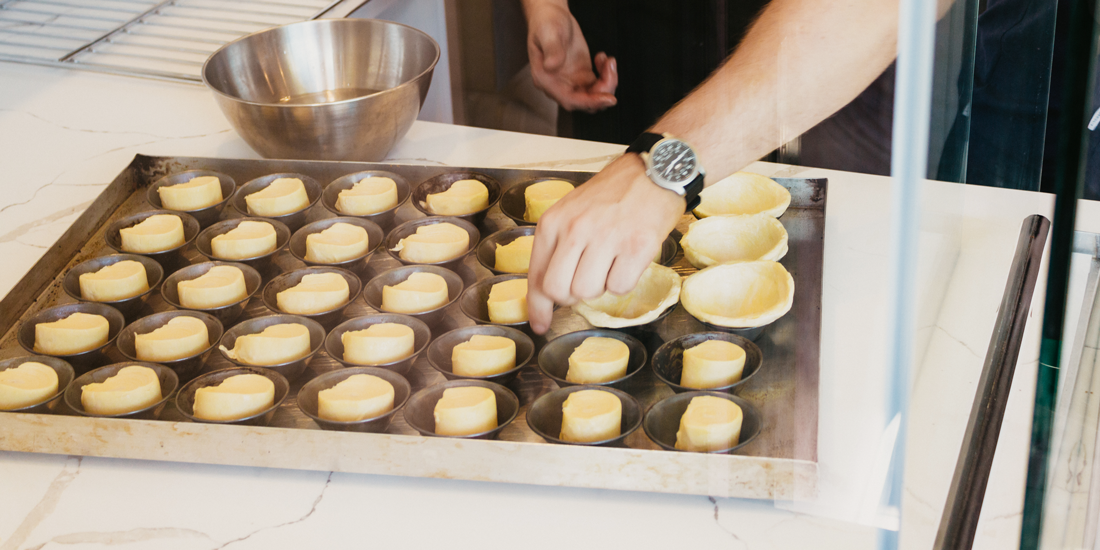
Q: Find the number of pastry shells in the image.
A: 4